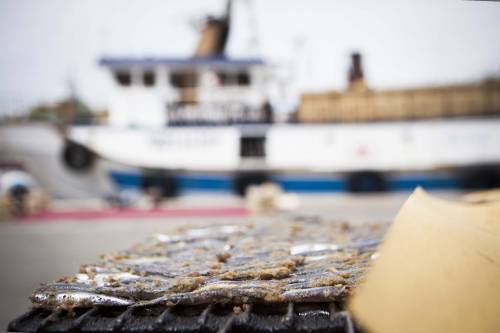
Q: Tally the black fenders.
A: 5